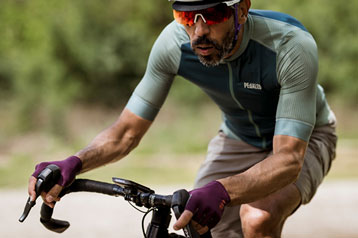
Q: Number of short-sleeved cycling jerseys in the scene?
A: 1